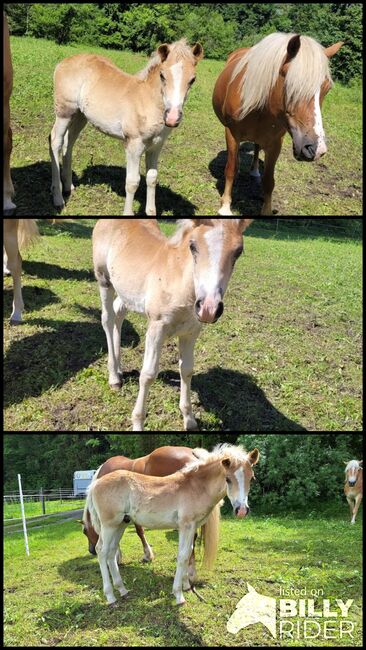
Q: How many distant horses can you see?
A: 1